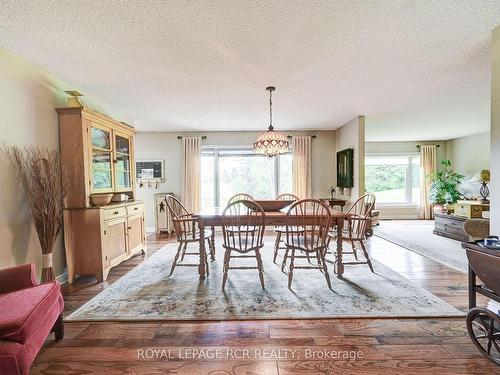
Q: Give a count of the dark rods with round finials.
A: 3